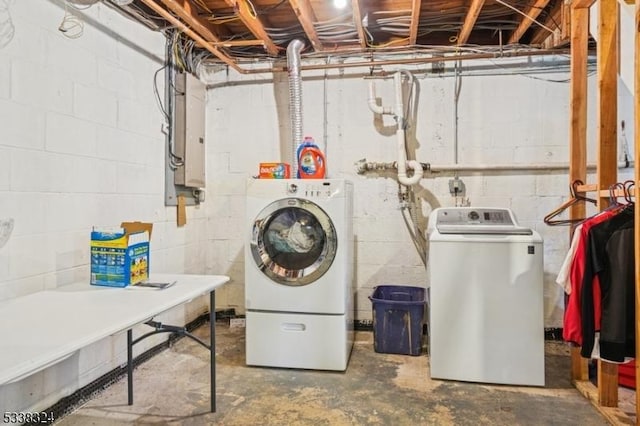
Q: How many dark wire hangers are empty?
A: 2